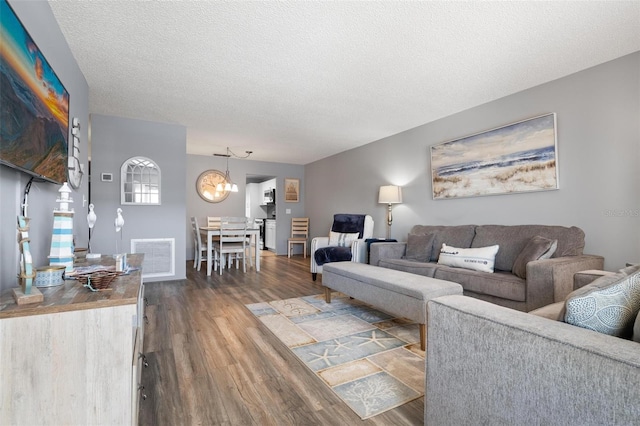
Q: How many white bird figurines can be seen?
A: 2